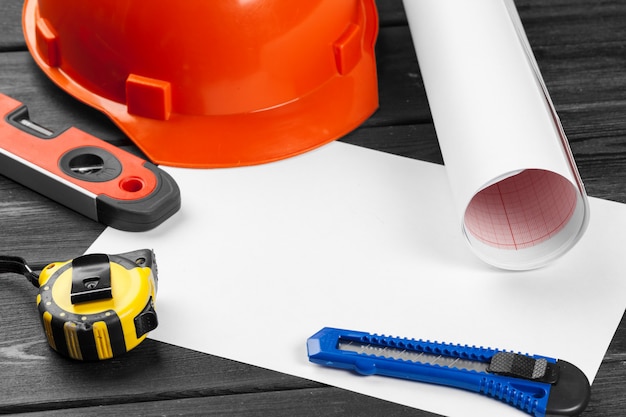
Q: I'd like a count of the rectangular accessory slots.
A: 3